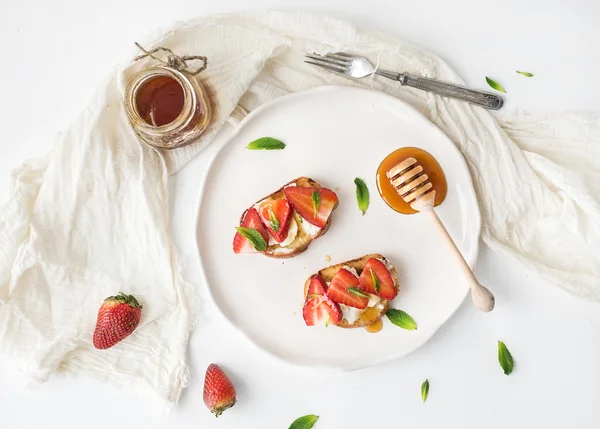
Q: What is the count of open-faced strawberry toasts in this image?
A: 2